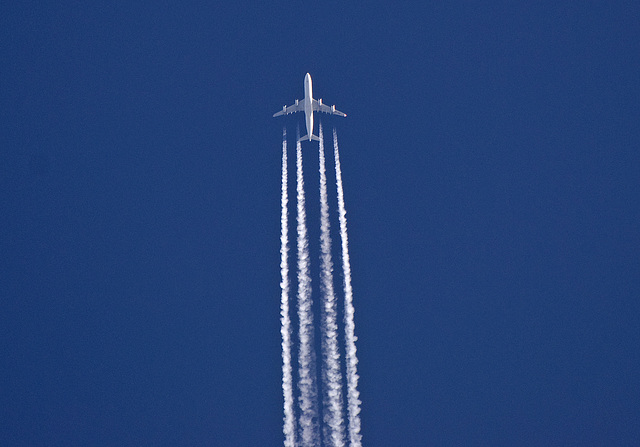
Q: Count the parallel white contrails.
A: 4